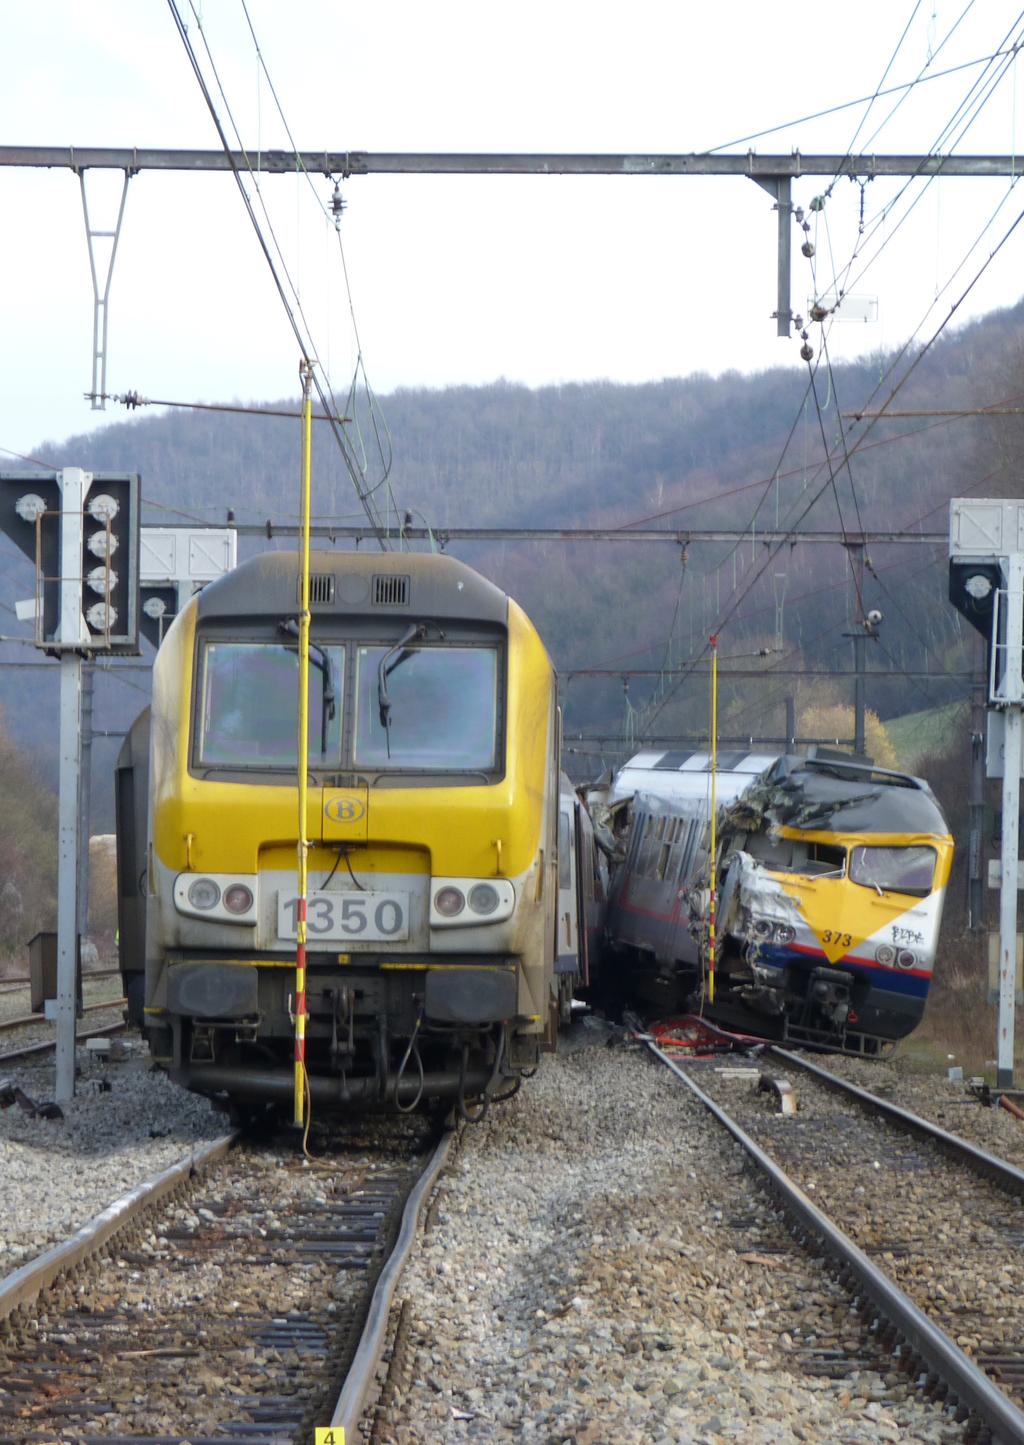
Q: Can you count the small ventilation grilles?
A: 2